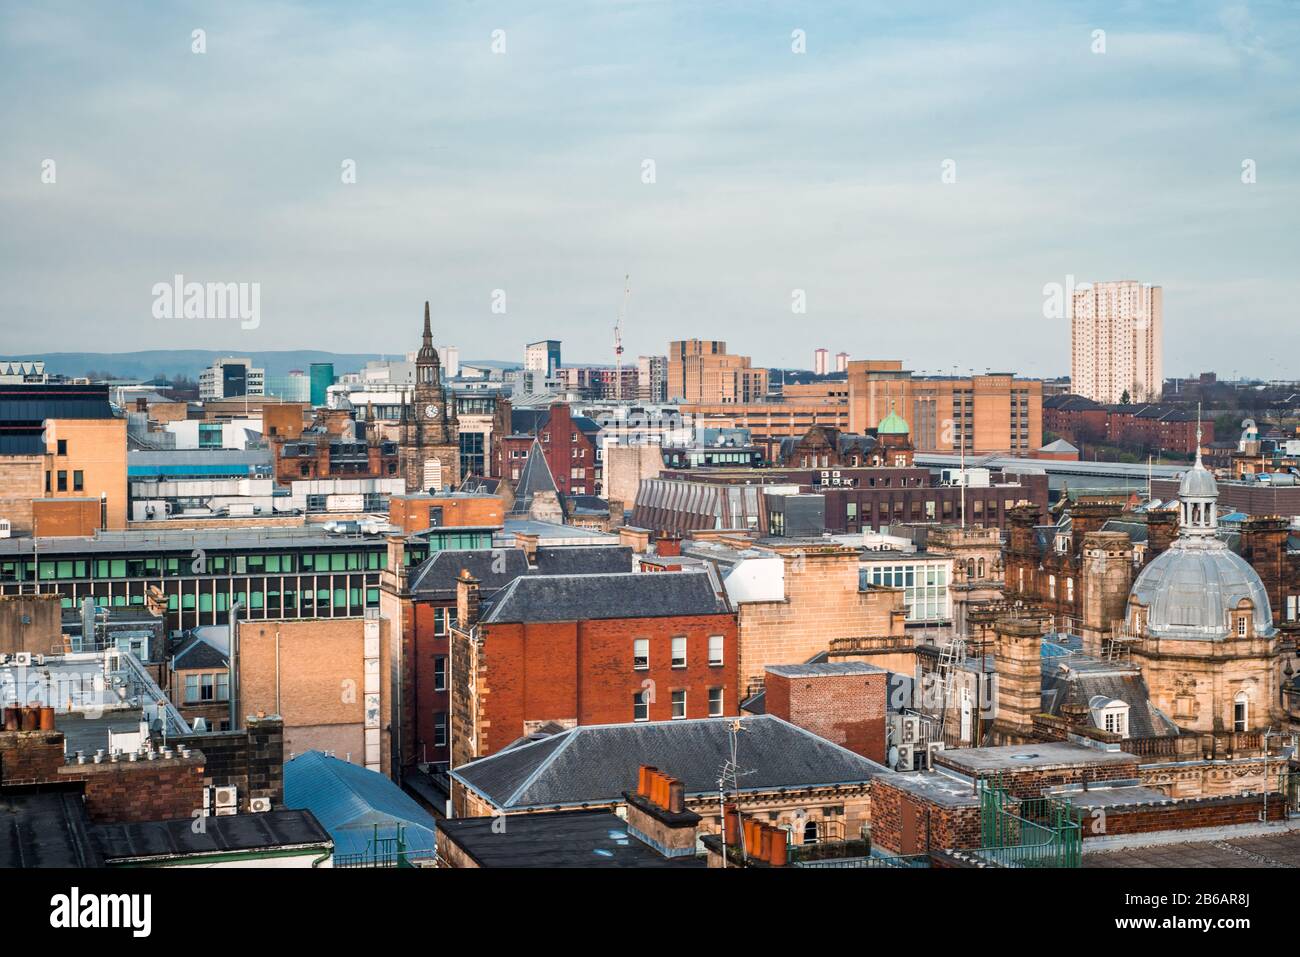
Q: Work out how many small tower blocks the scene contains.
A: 2